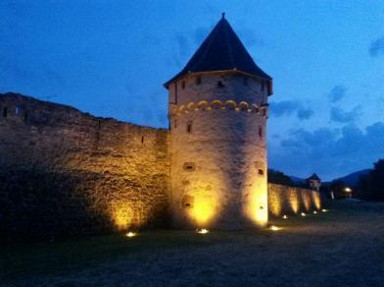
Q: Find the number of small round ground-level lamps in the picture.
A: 7